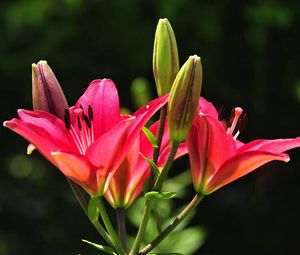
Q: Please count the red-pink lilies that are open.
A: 3